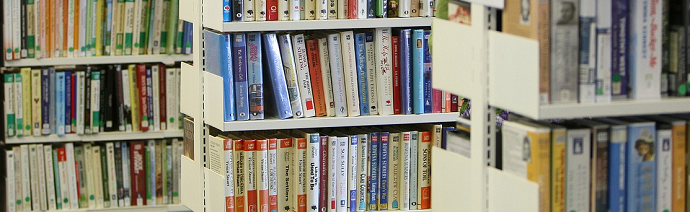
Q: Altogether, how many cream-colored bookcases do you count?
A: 3